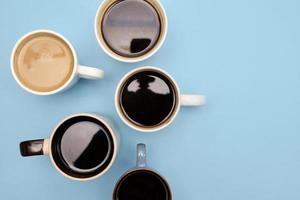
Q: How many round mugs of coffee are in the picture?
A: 5